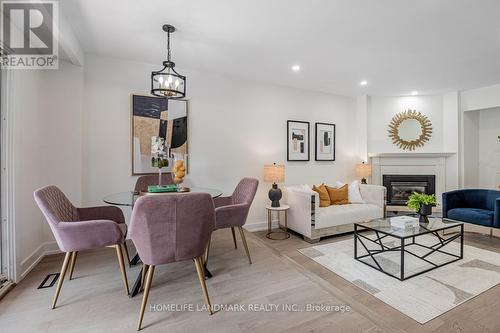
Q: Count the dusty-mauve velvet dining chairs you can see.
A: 4